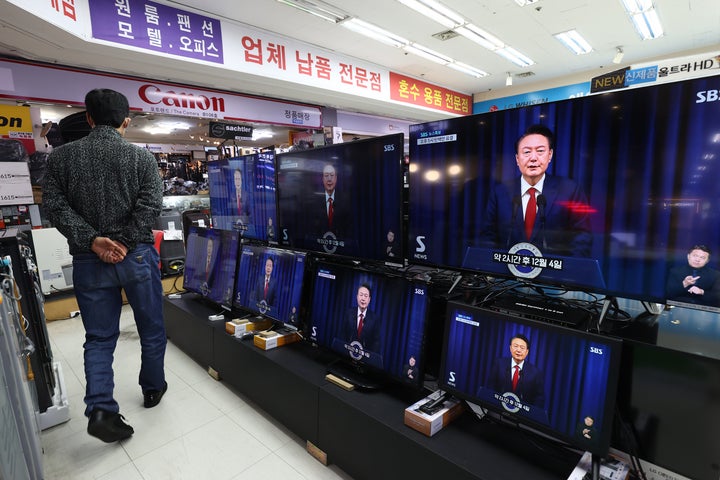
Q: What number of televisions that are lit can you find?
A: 7